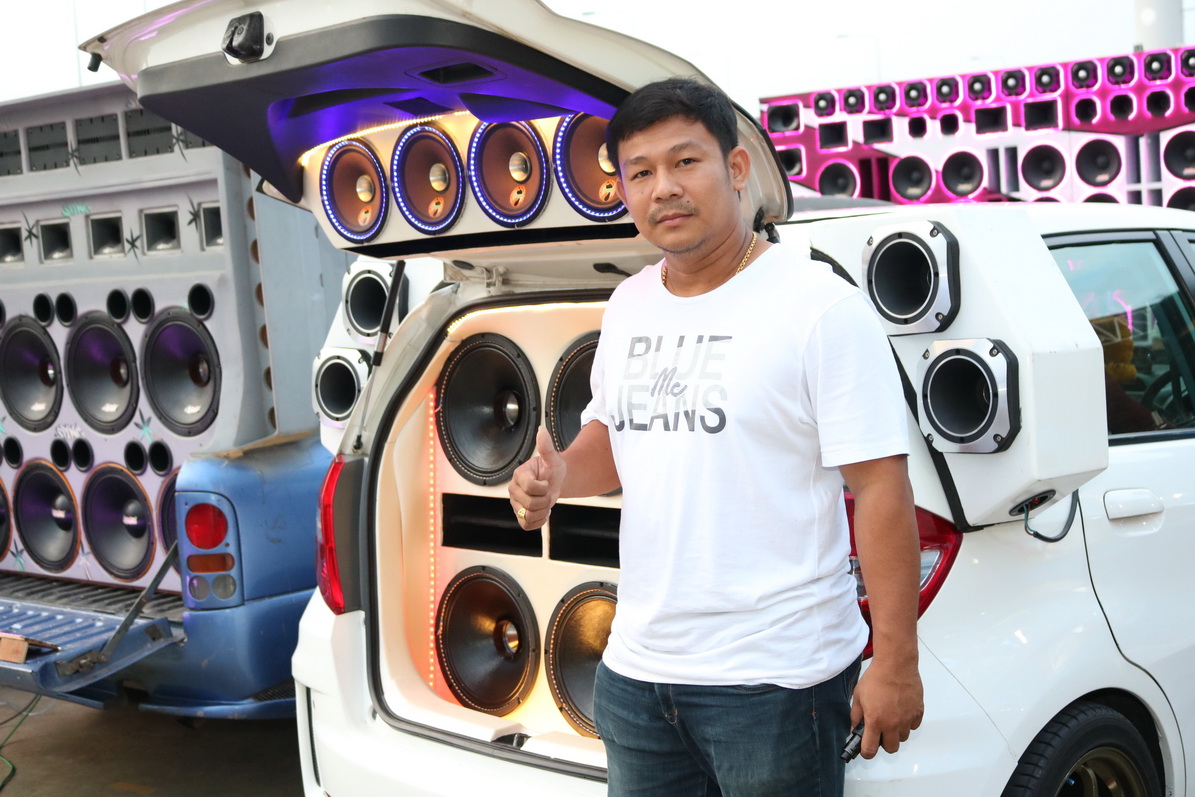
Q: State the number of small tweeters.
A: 12